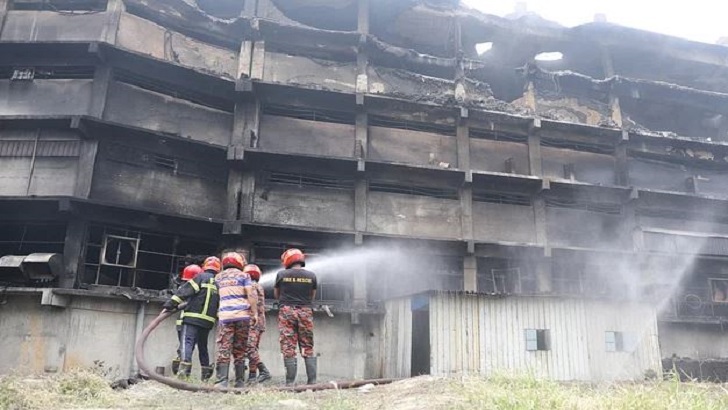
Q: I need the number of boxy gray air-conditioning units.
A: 2